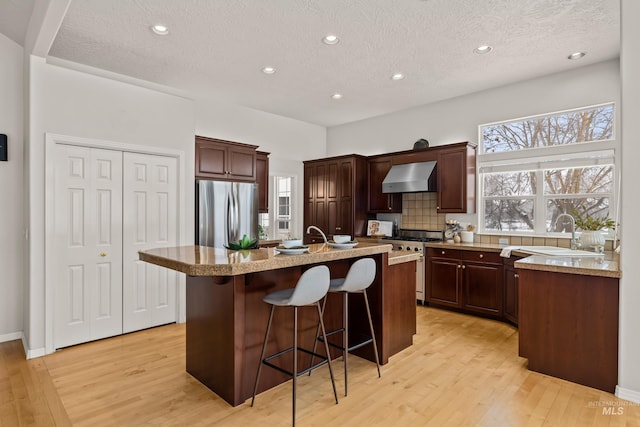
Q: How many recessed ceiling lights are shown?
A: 7